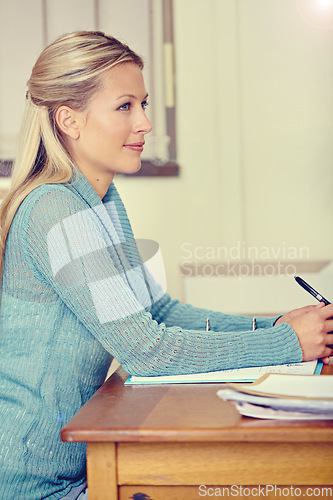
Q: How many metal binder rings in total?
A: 2